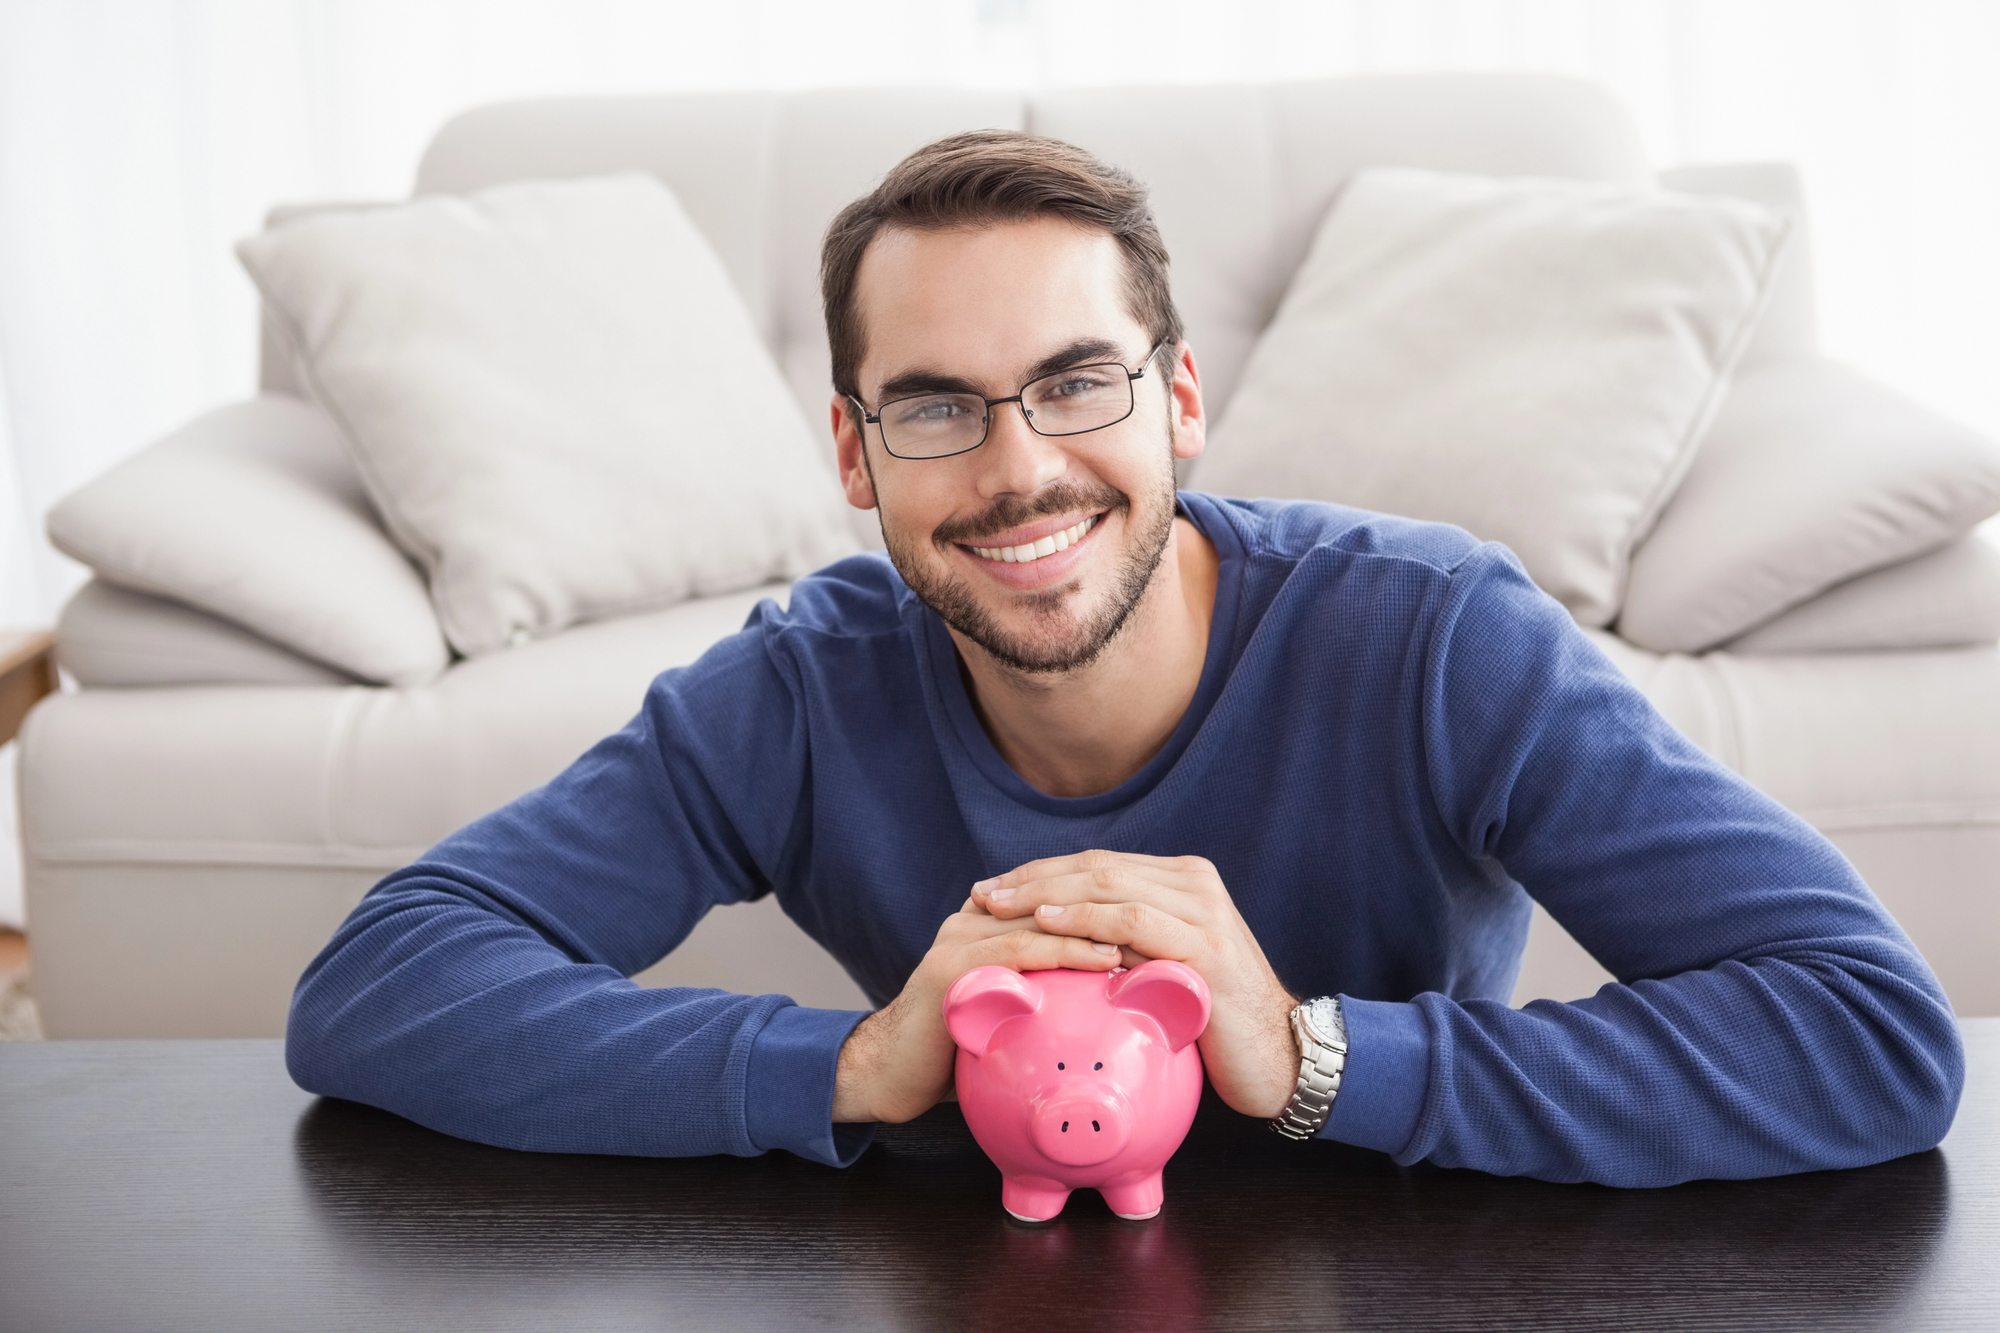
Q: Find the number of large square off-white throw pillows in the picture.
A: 2